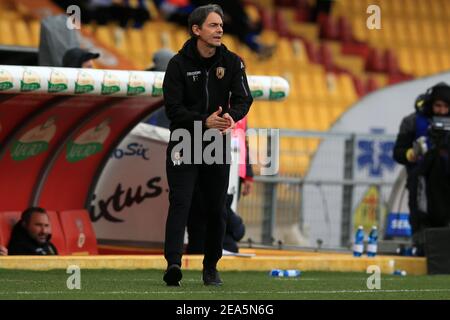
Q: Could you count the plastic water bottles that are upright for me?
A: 2